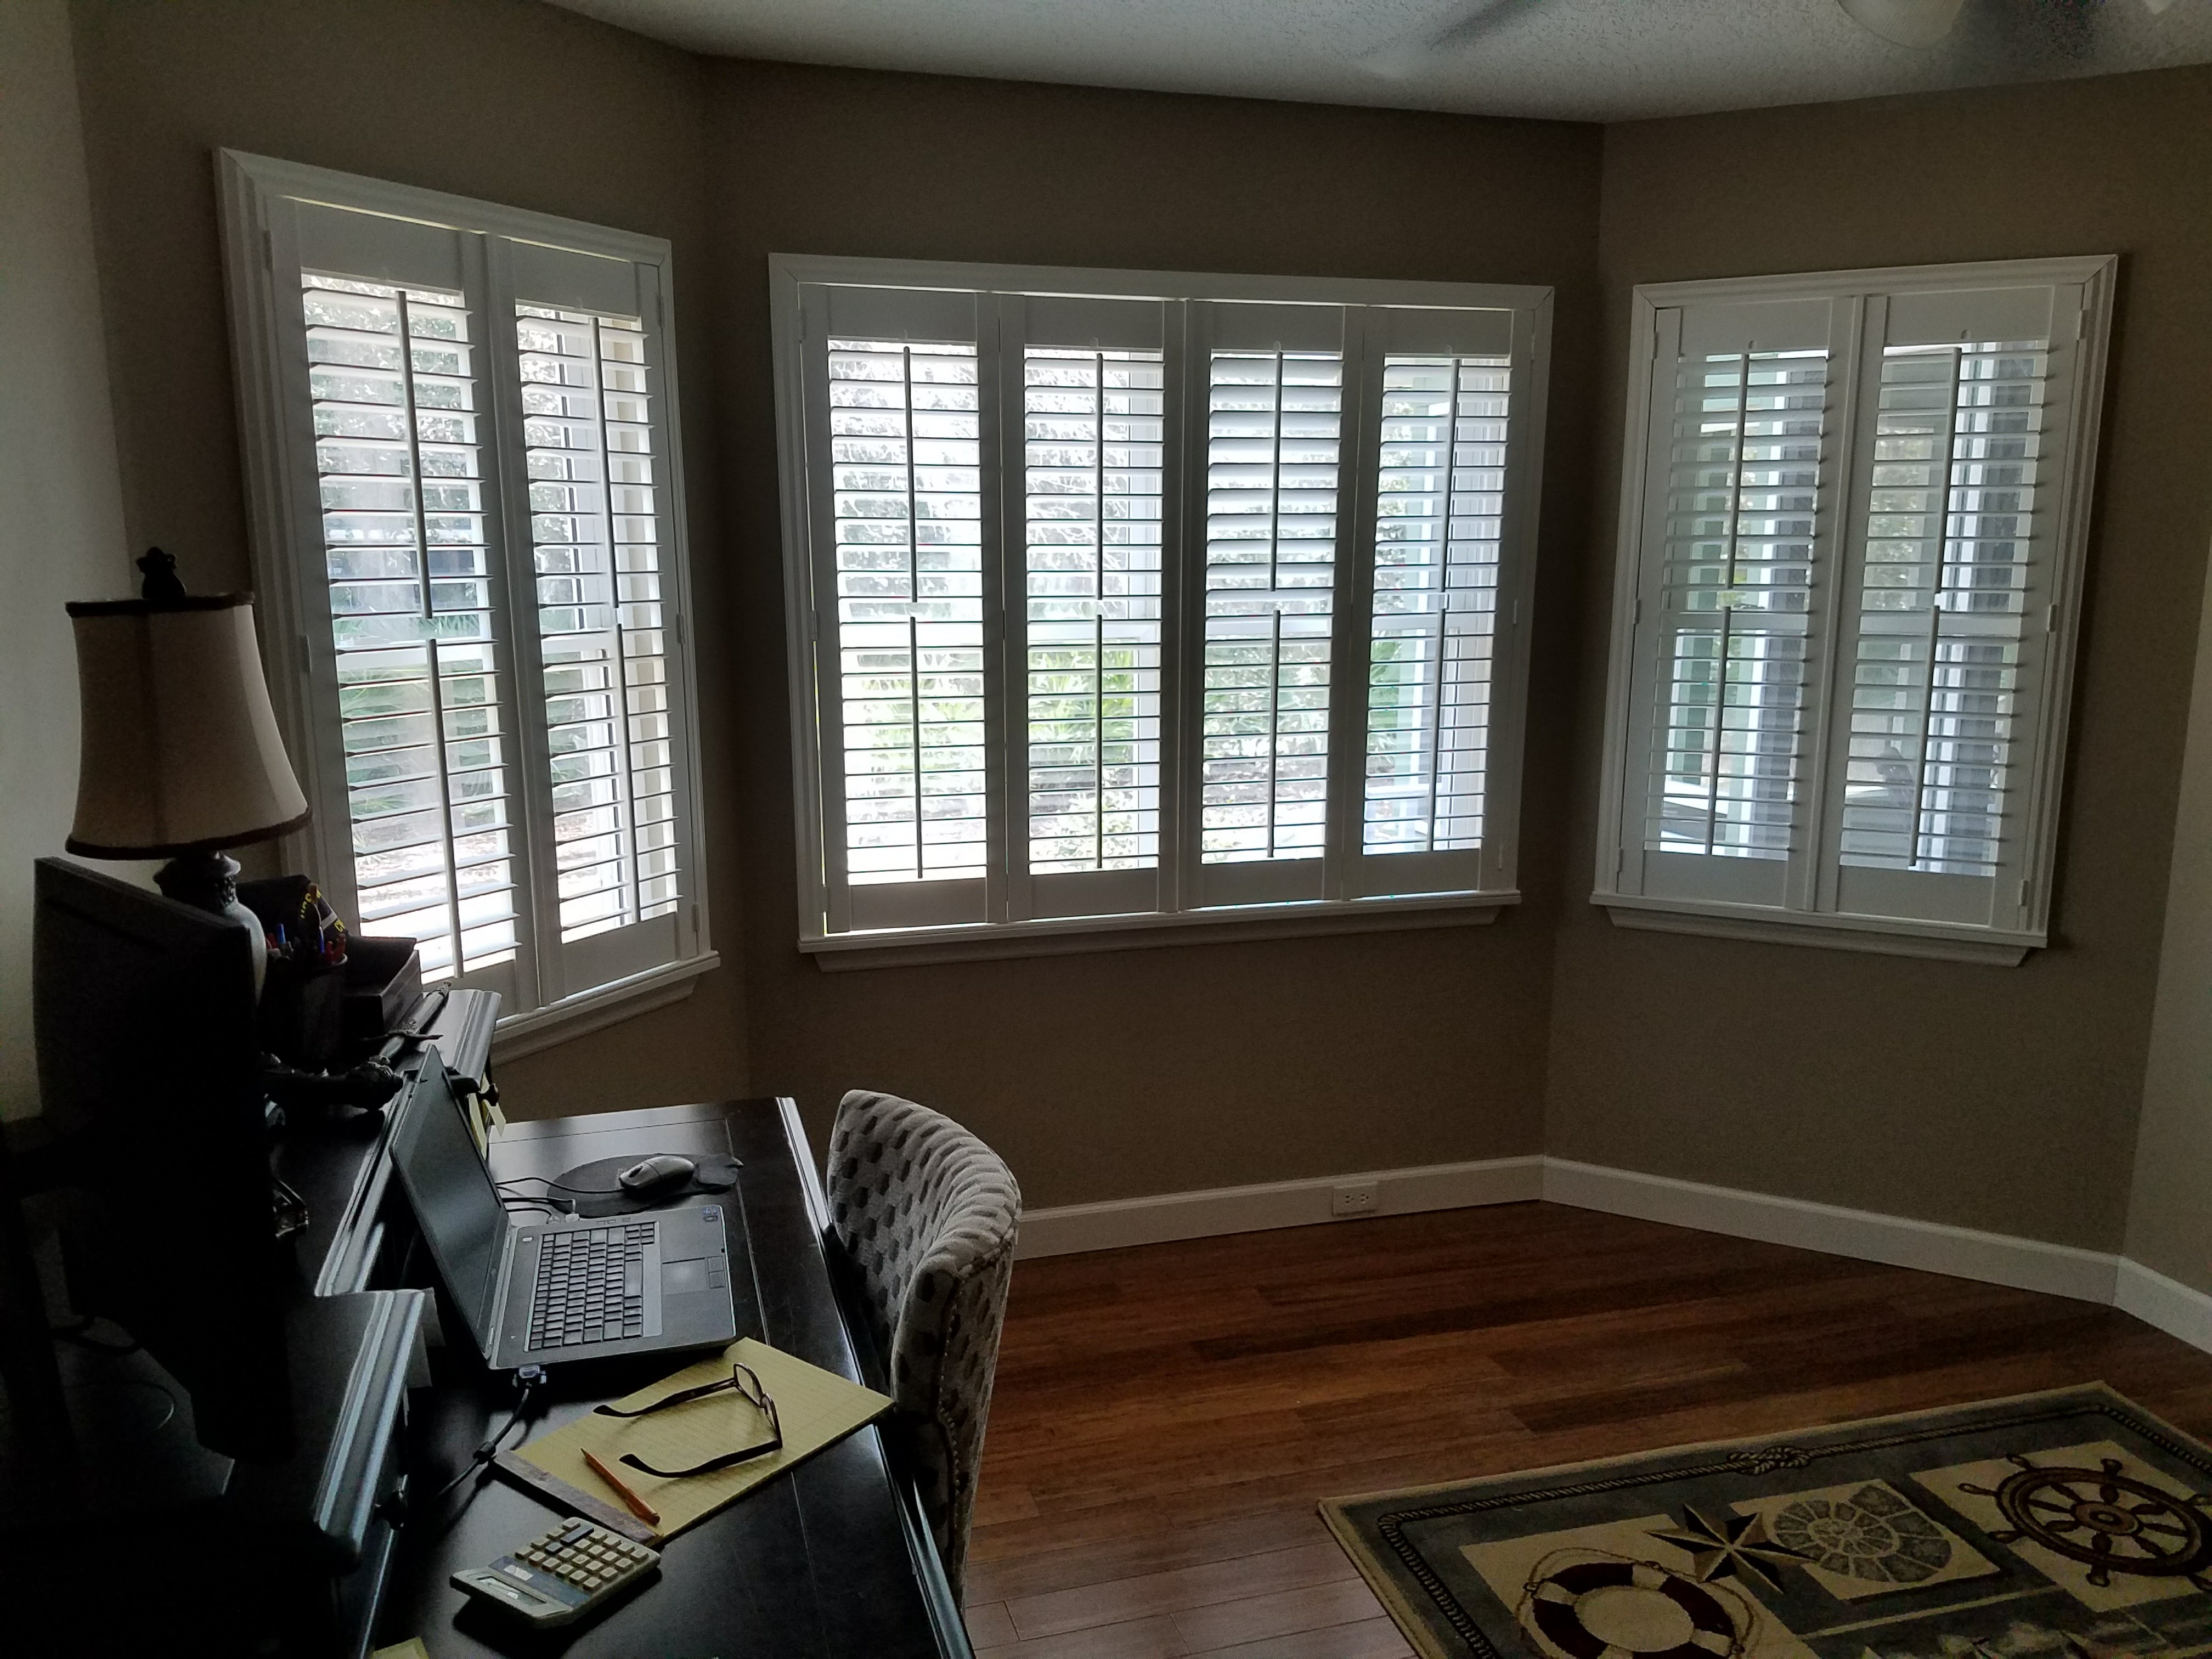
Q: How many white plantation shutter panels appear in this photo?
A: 8